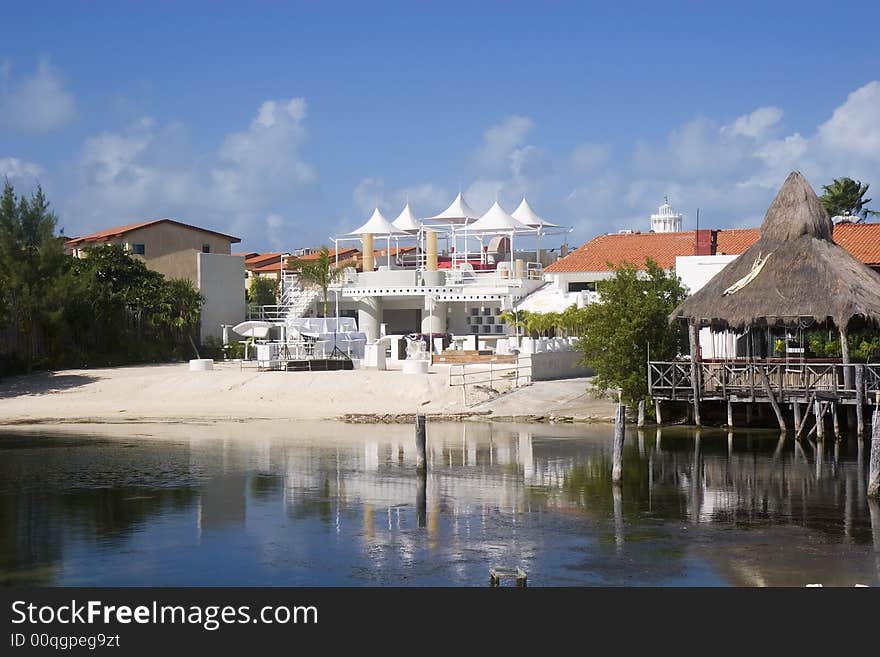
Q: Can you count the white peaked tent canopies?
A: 5